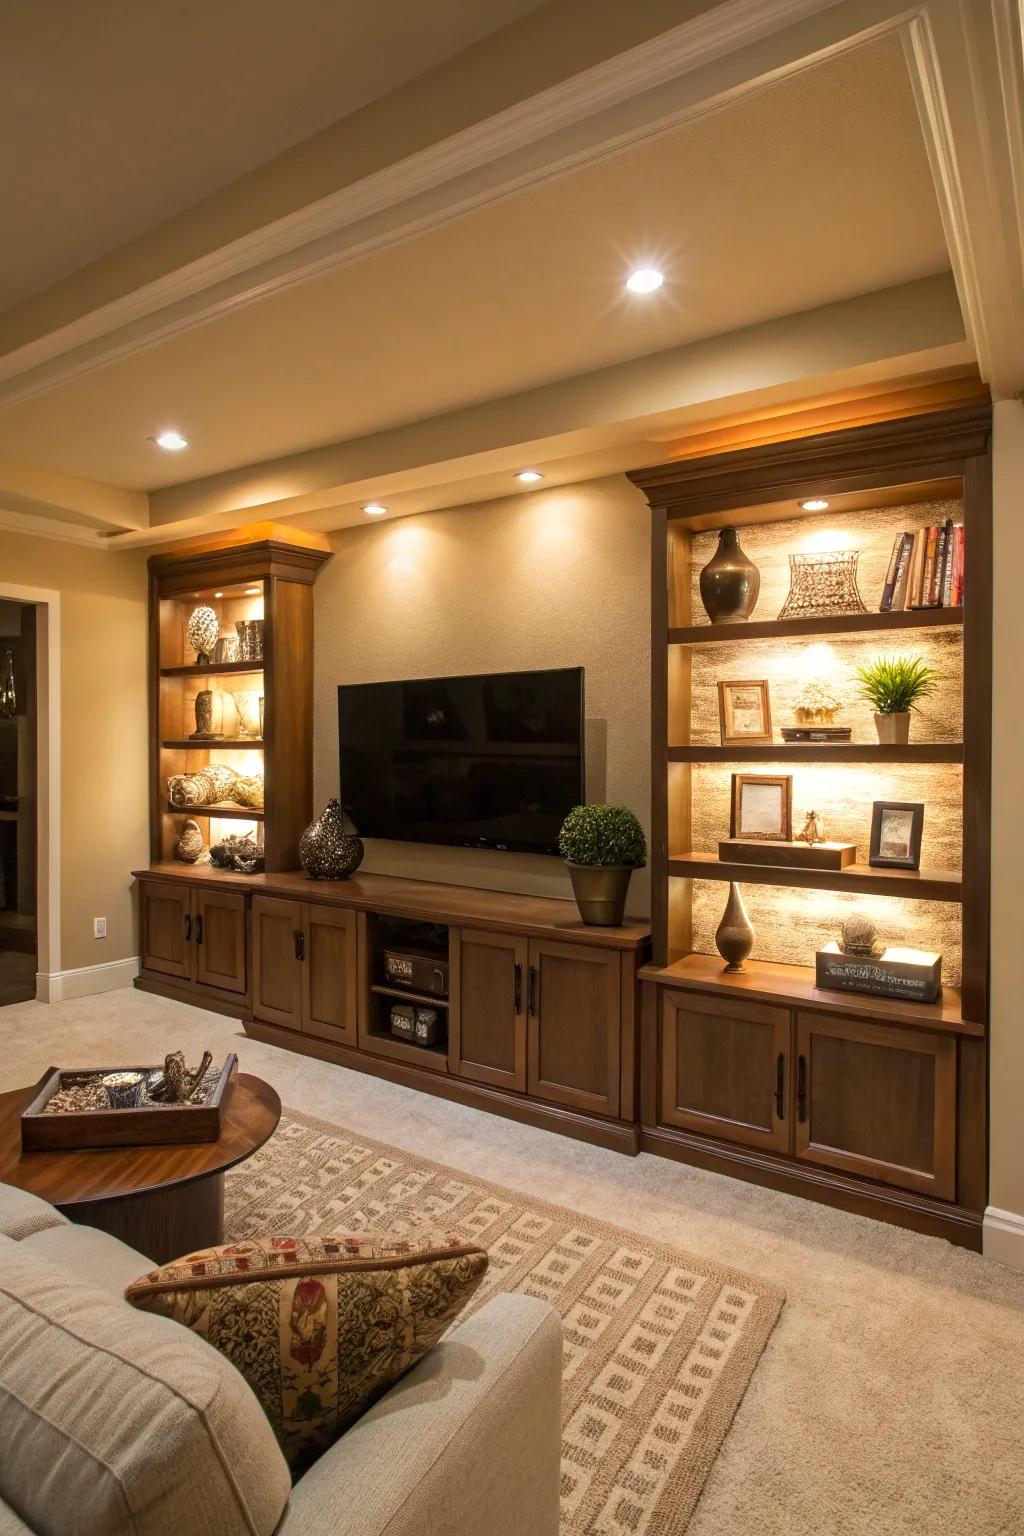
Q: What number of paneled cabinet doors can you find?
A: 8